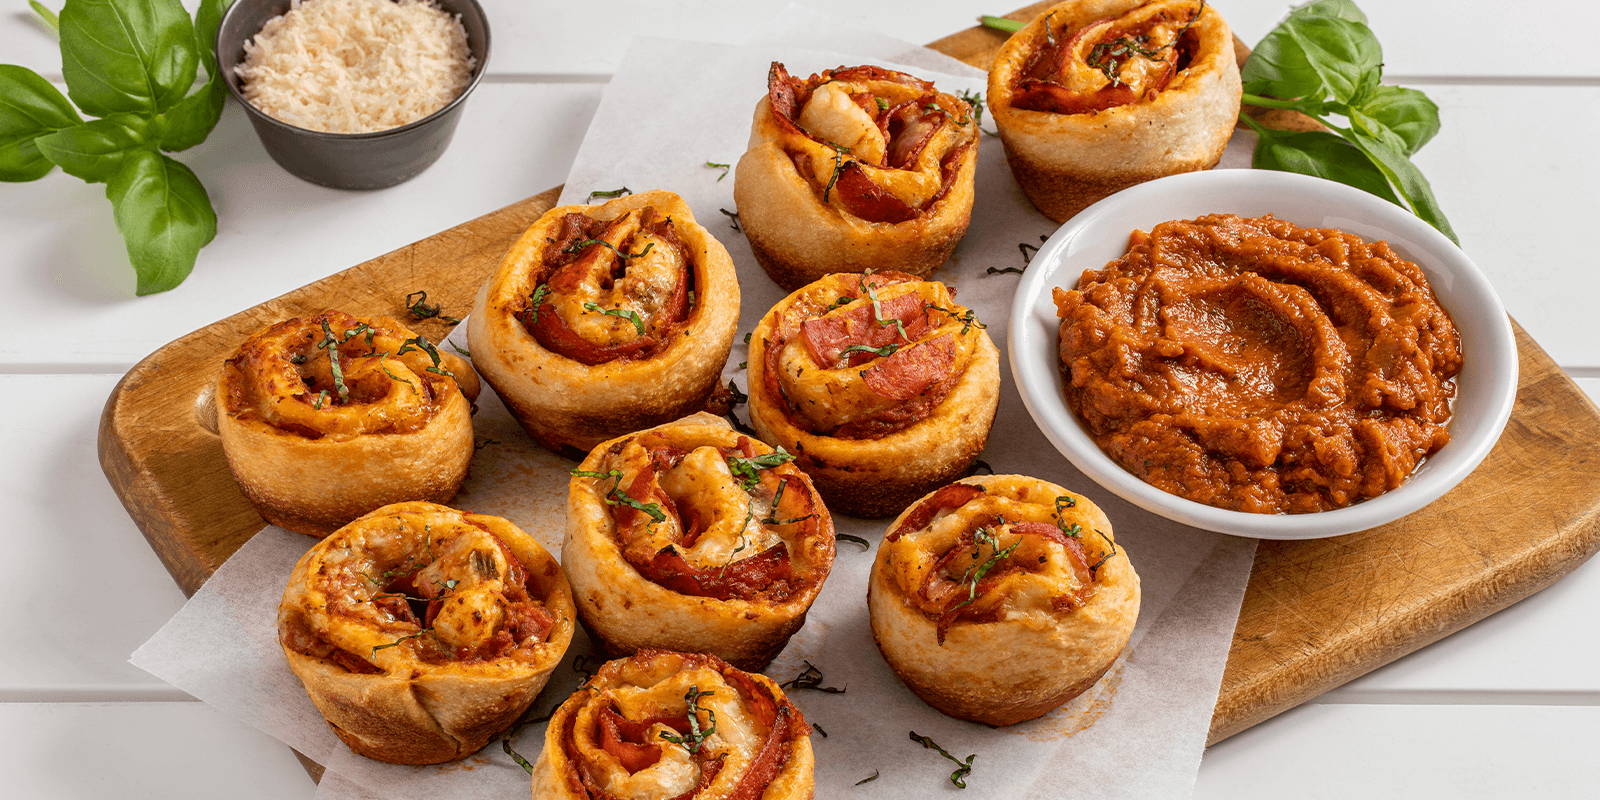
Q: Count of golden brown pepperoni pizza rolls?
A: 9